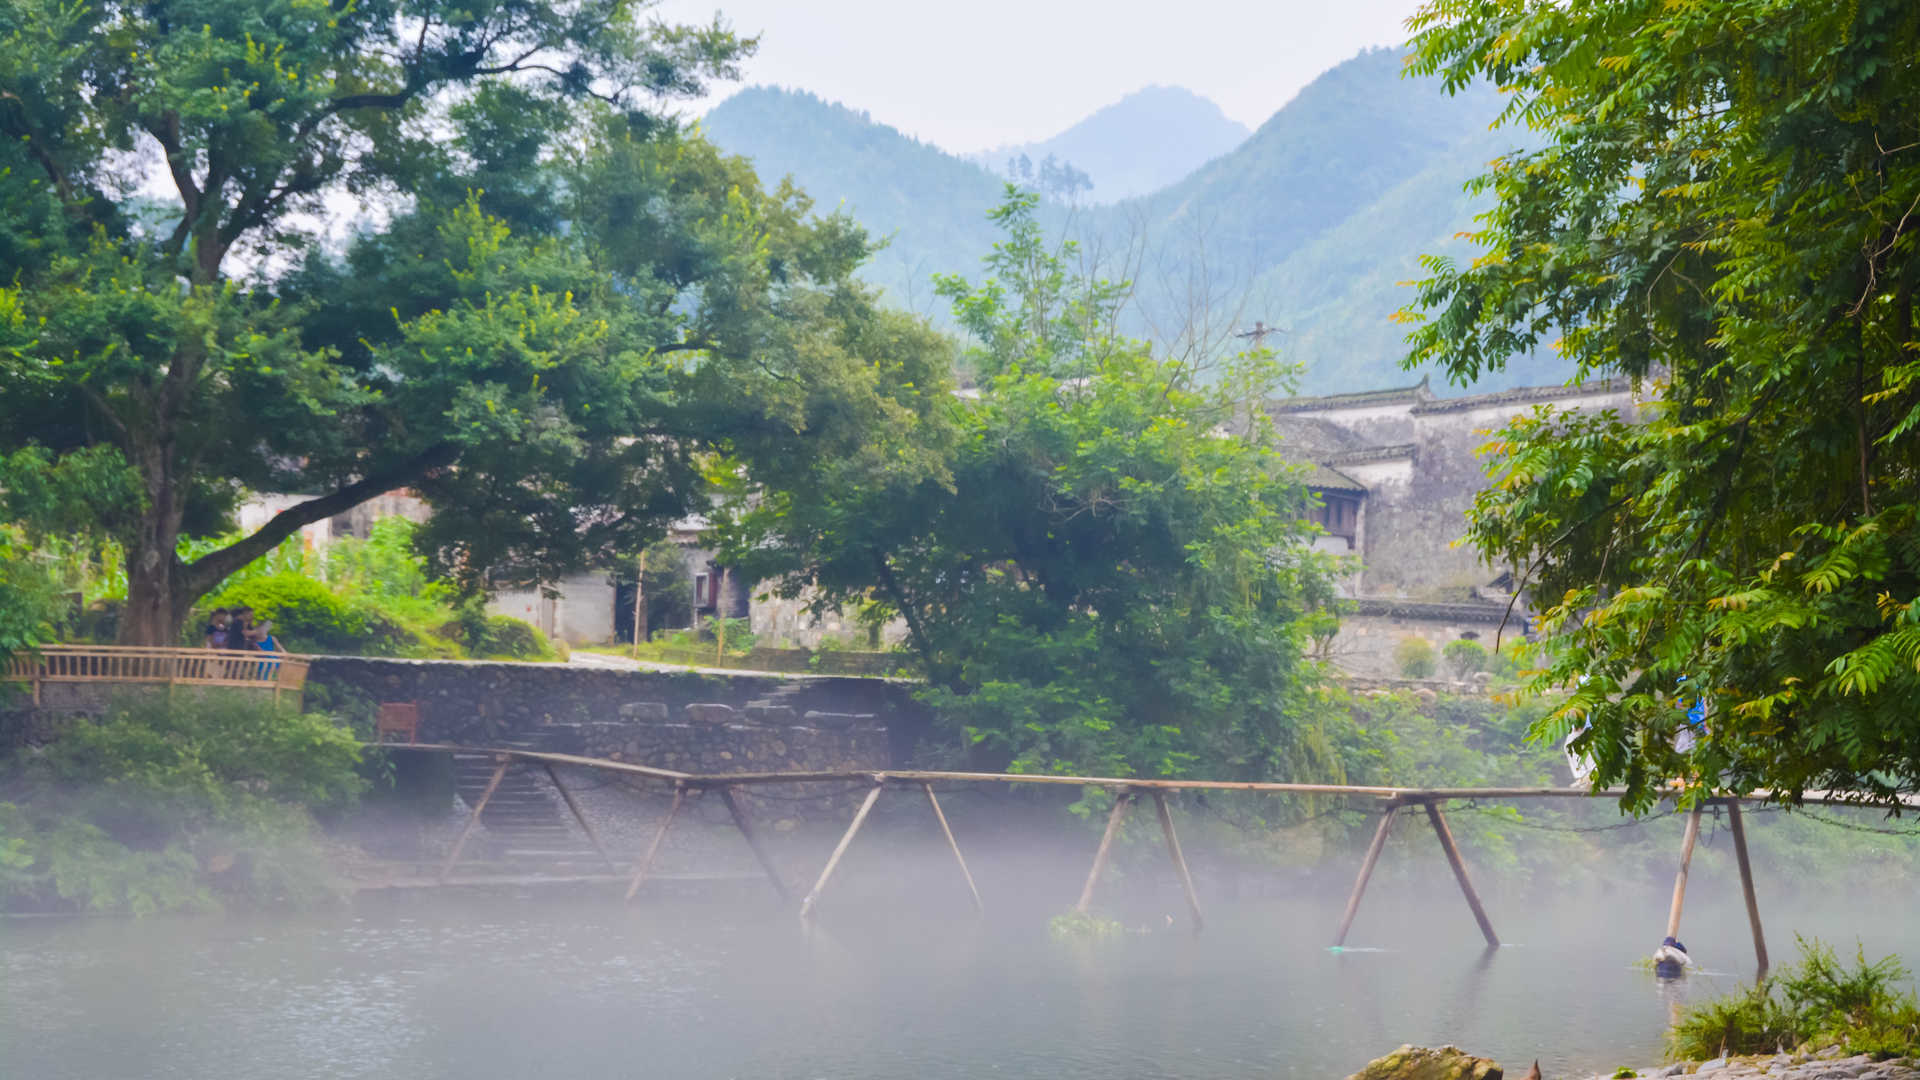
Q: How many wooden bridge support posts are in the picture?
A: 12